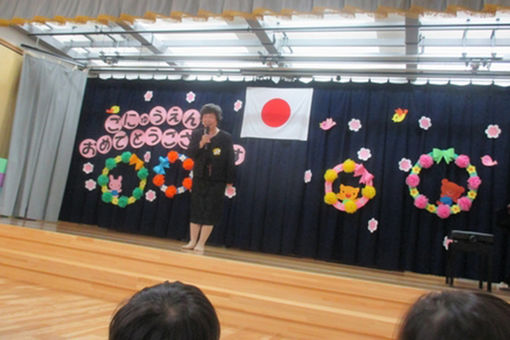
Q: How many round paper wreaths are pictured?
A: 4